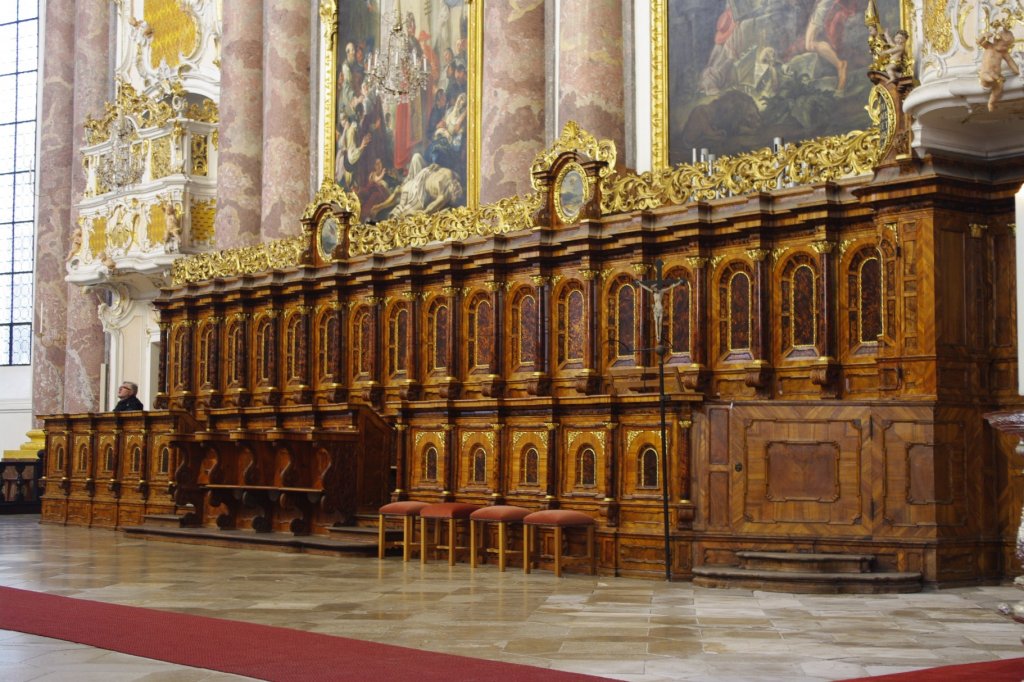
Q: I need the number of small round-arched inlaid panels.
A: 10